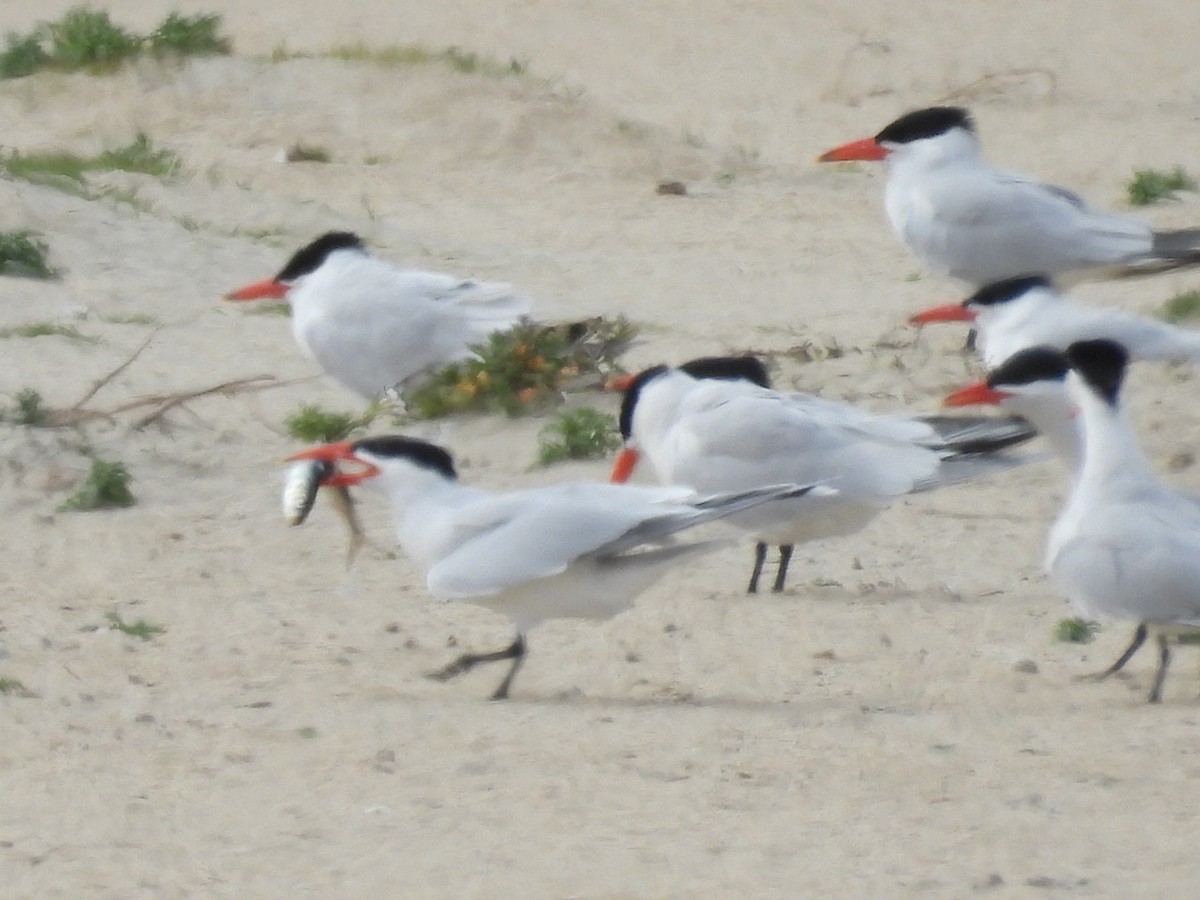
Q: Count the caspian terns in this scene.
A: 8